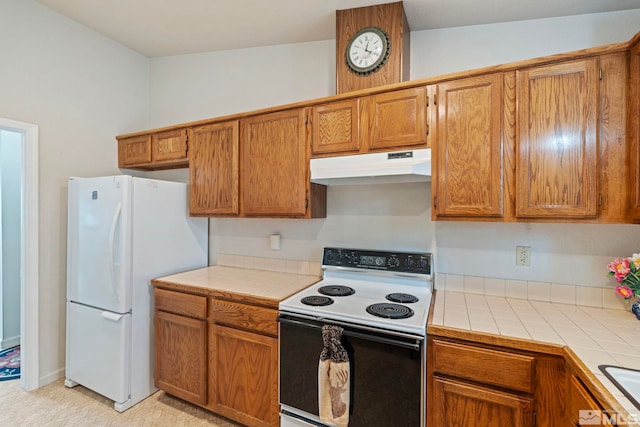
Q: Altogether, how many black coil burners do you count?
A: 4